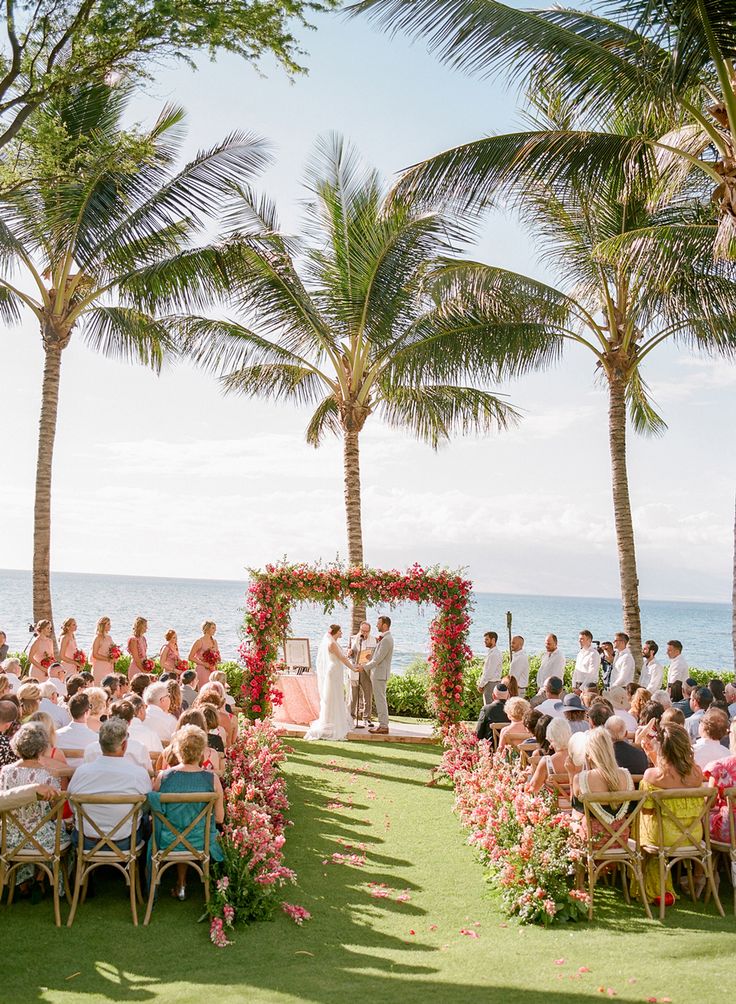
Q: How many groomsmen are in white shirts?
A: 7